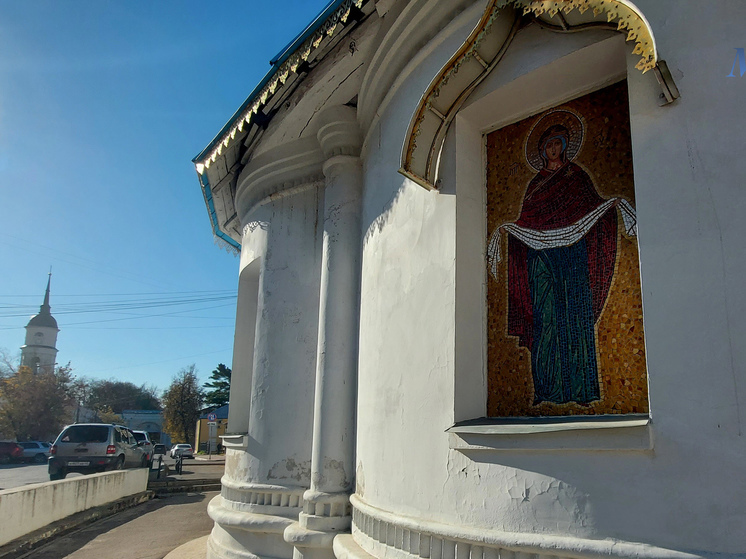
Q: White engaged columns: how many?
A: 1